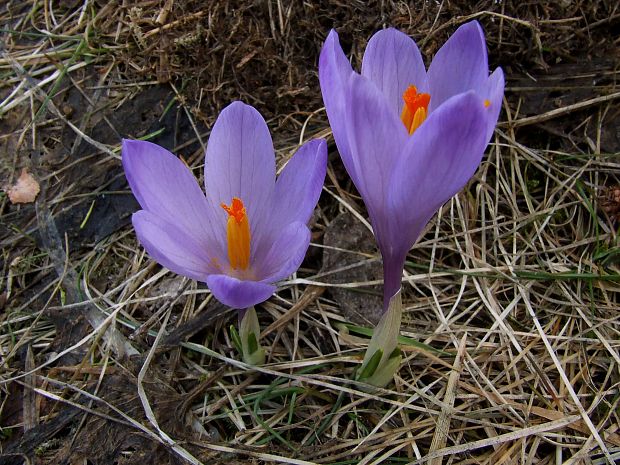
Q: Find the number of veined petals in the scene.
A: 12